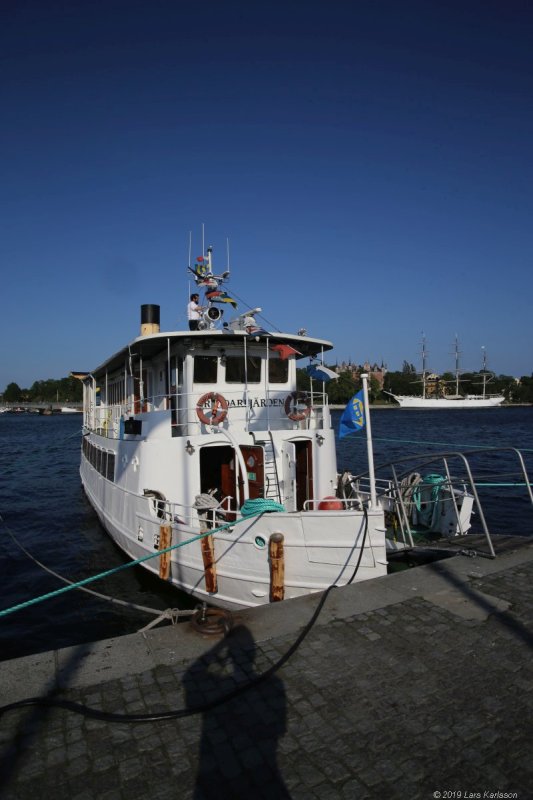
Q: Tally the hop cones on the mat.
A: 0